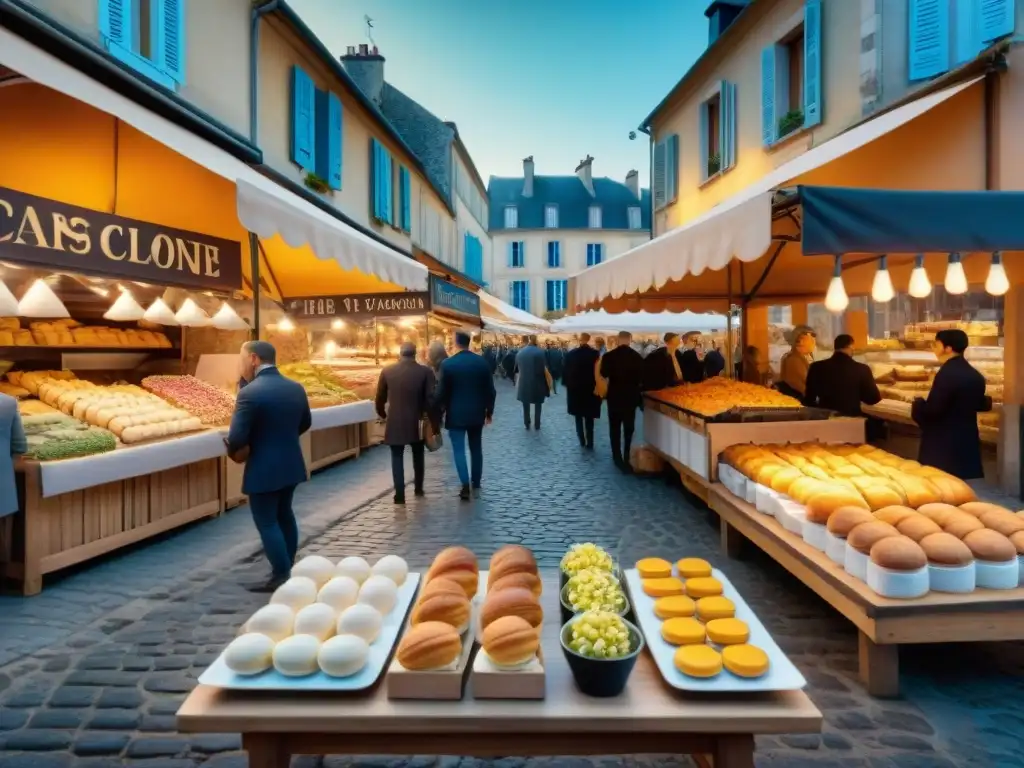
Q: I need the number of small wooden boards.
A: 2